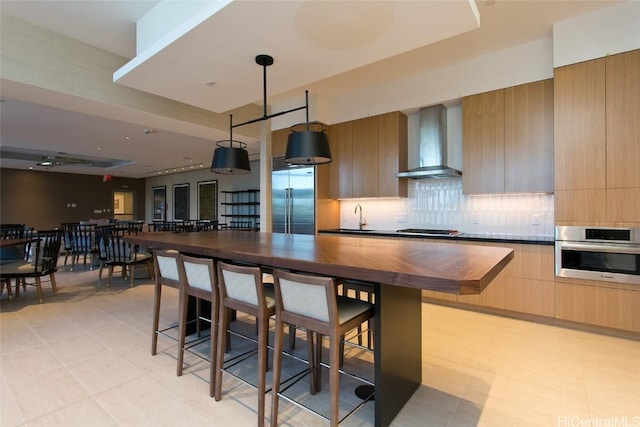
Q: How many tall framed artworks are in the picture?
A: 3